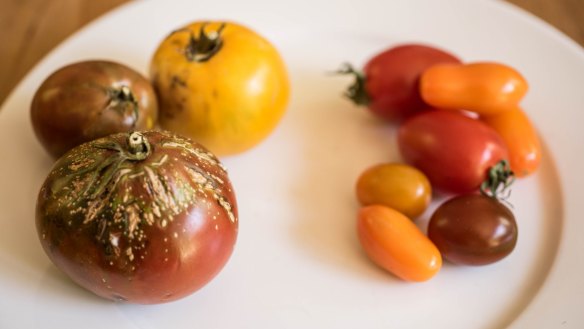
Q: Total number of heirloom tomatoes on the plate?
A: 3